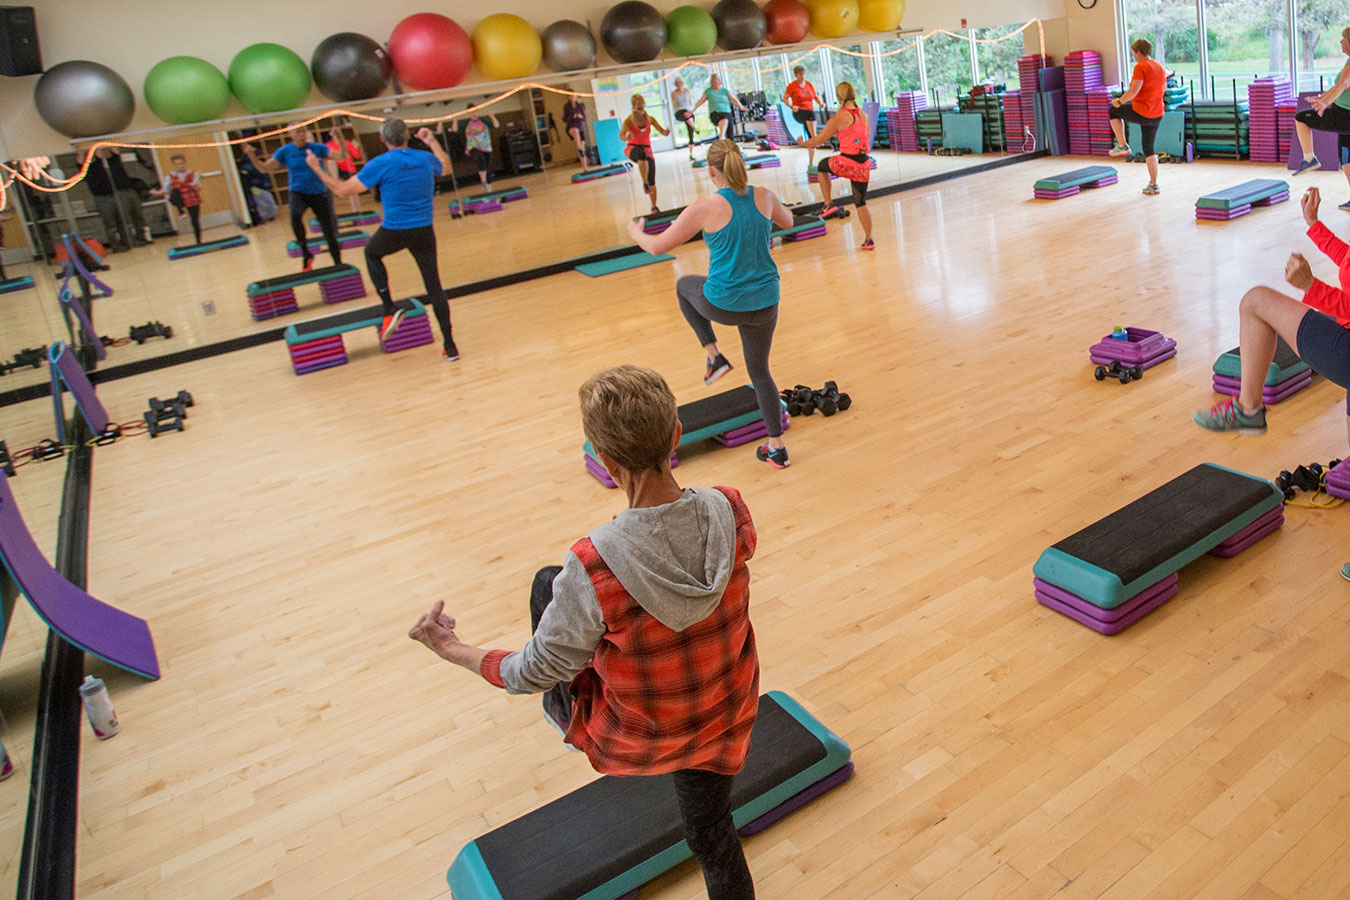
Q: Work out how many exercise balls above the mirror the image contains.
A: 13